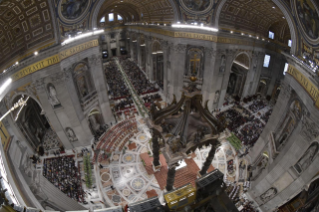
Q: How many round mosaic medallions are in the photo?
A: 3